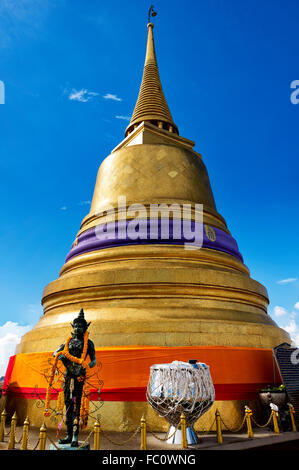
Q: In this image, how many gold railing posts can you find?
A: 11